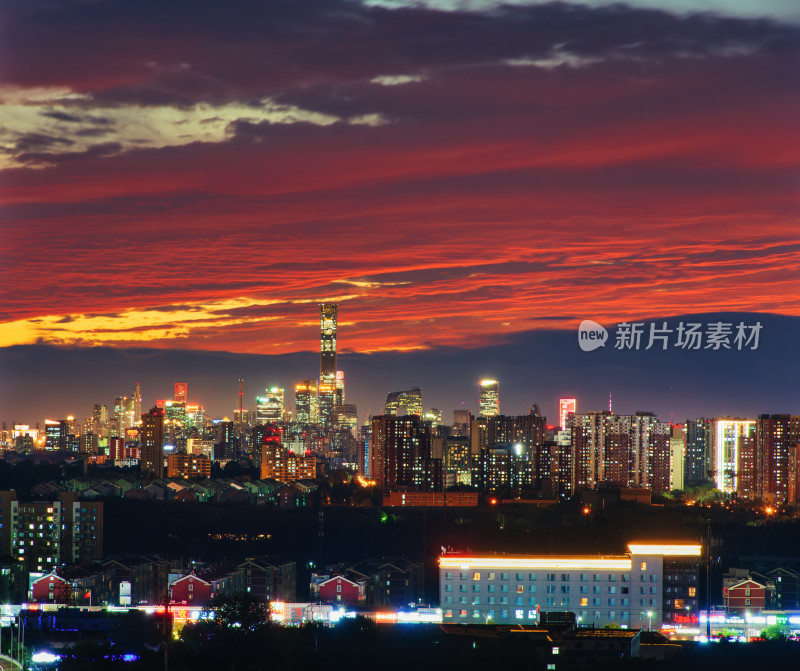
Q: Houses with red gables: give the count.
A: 4